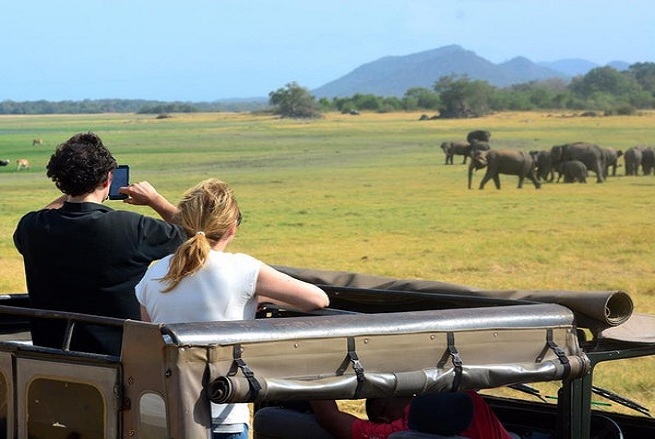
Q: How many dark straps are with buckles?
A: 4